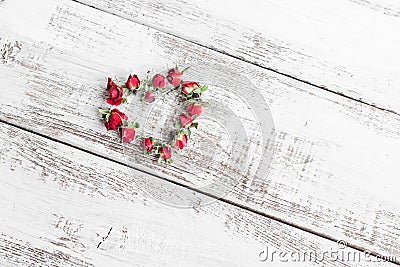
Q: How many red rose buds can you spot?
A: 13